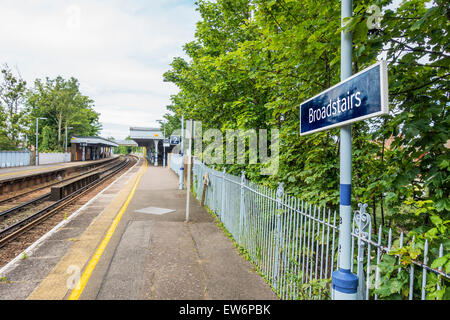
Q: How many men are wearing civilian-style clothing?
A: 0